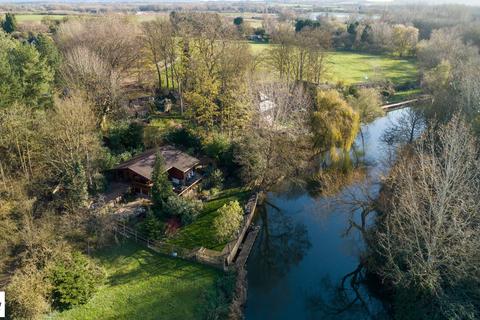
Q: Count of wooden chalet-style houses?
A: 1